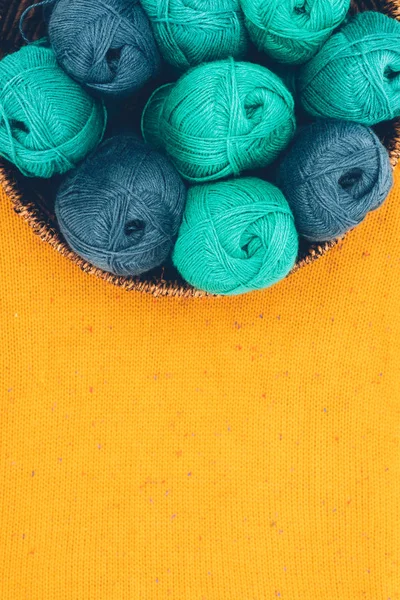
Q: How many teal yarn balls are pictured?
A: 6